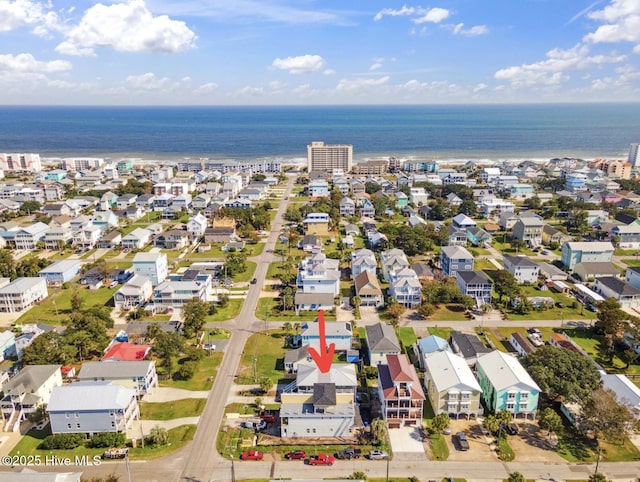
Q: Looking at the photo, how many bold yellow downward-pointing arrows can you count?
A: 0